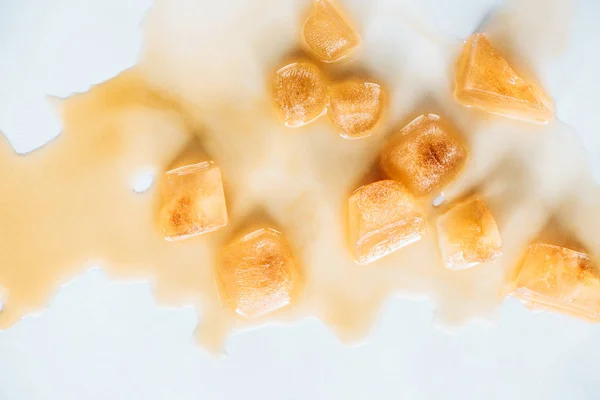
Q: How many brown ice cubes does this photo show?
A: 10